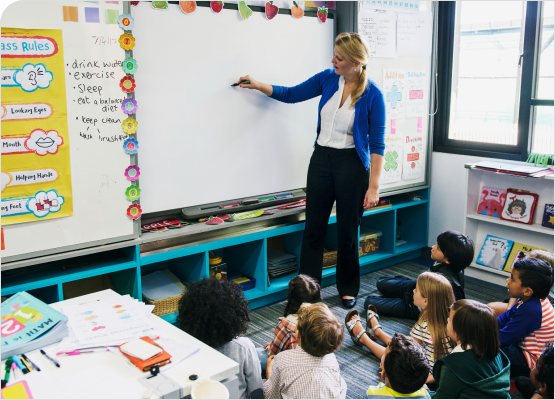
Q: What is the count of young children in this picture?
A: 10